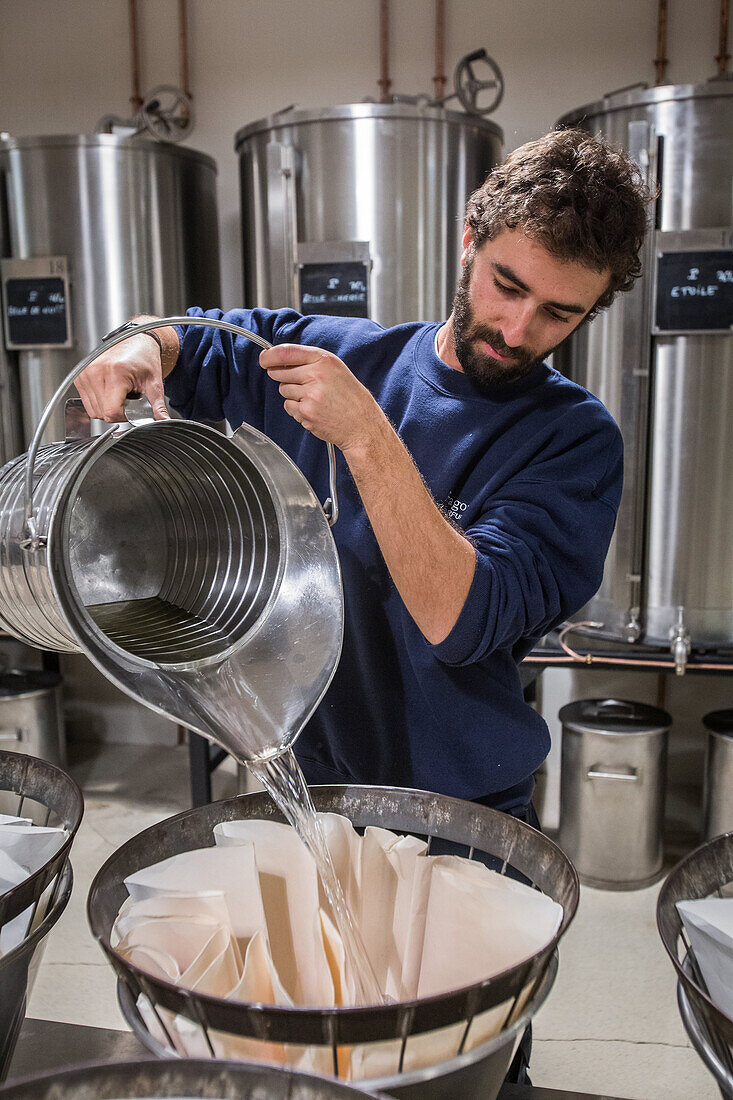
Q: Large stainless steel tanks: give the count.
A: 3